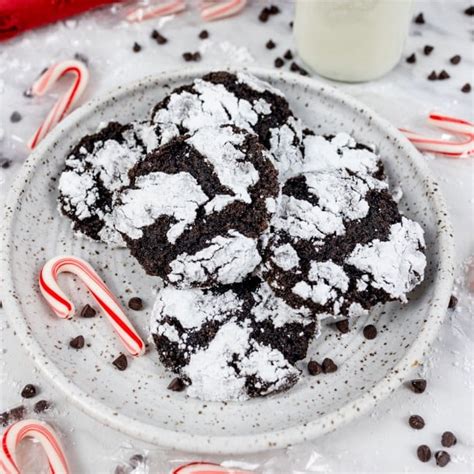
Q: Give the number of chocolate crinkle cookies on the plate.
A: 6